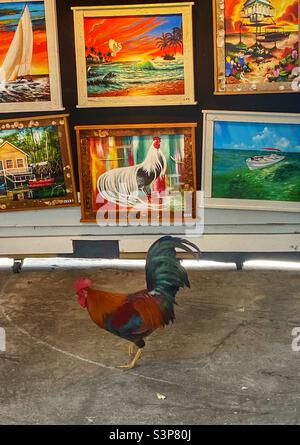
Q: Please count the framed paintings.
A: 6